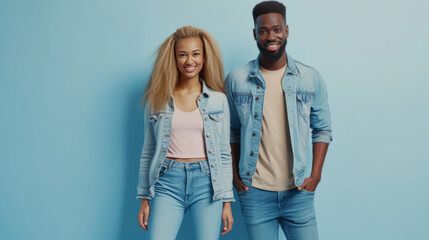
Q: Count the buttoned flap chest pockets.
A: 4